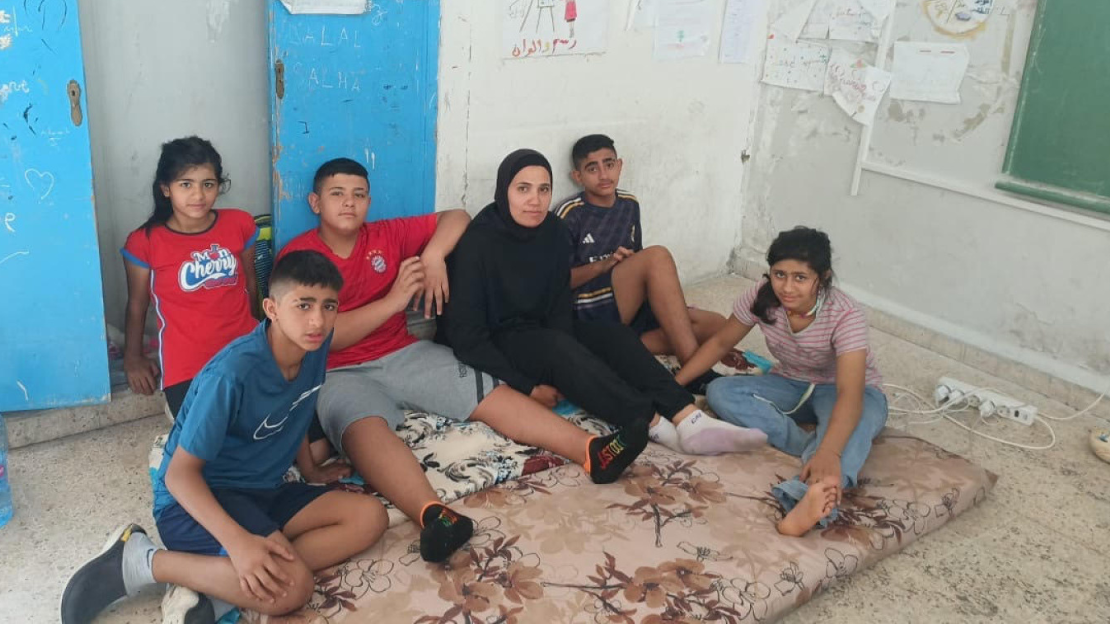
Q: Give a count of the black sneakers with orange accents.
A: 2